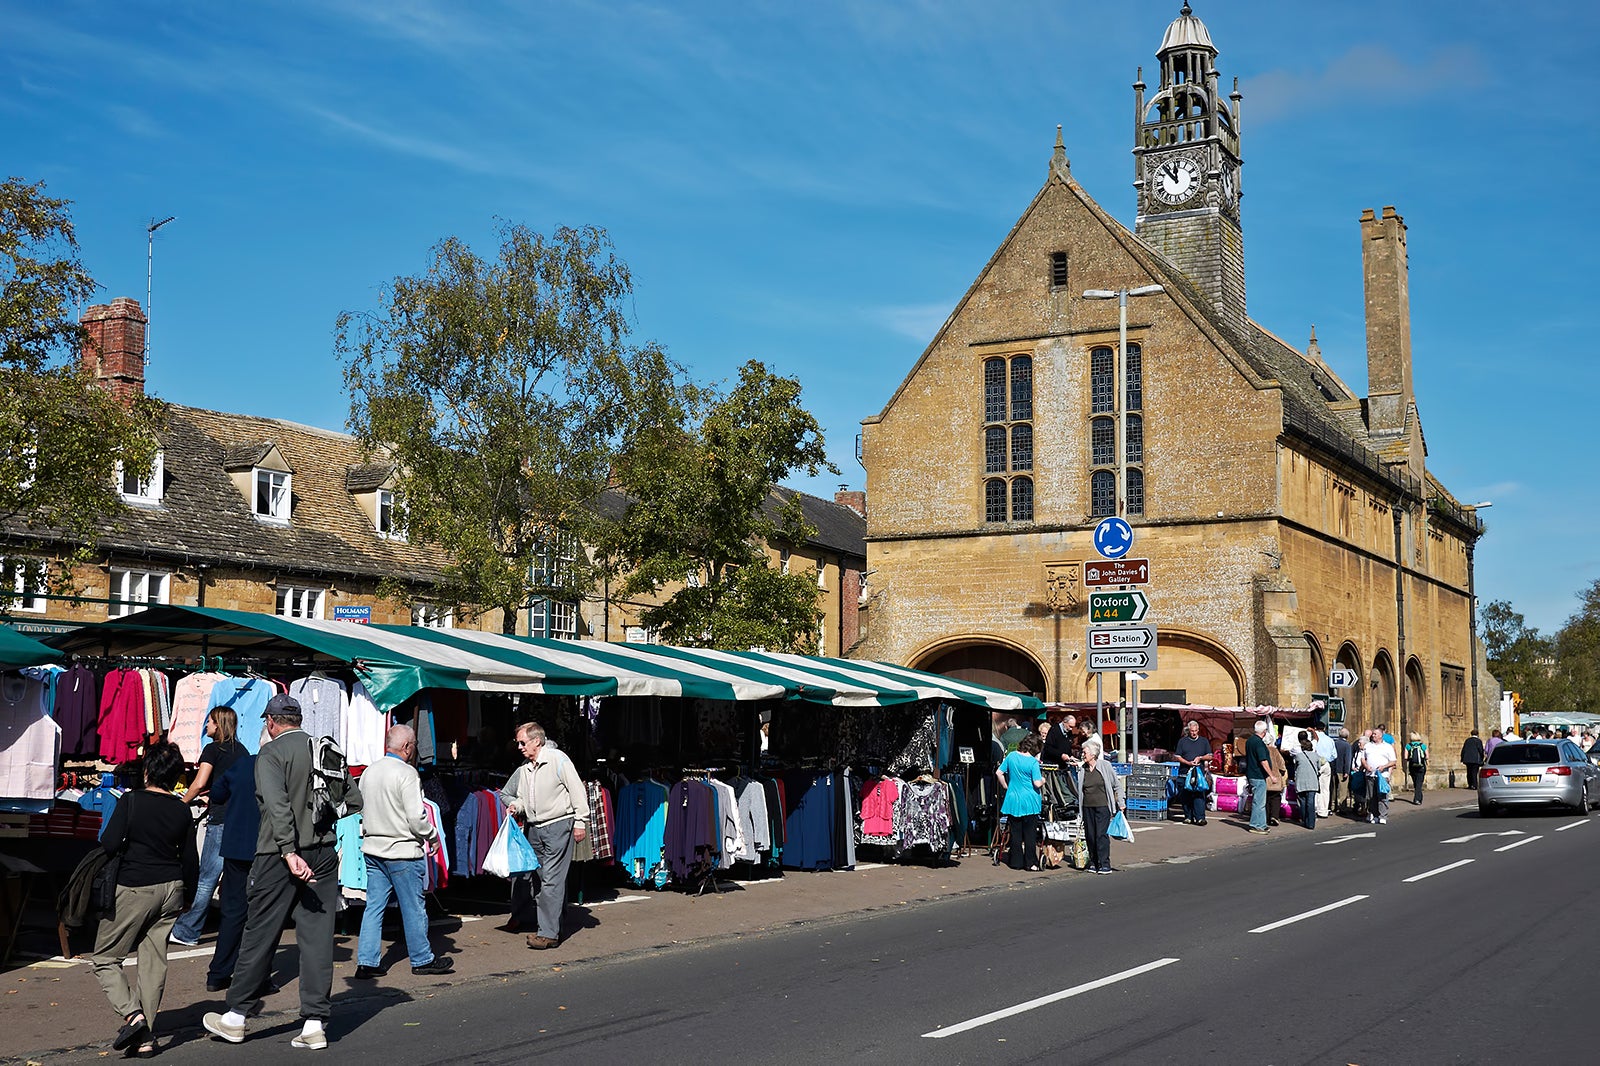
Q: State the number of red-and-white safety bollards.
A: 0